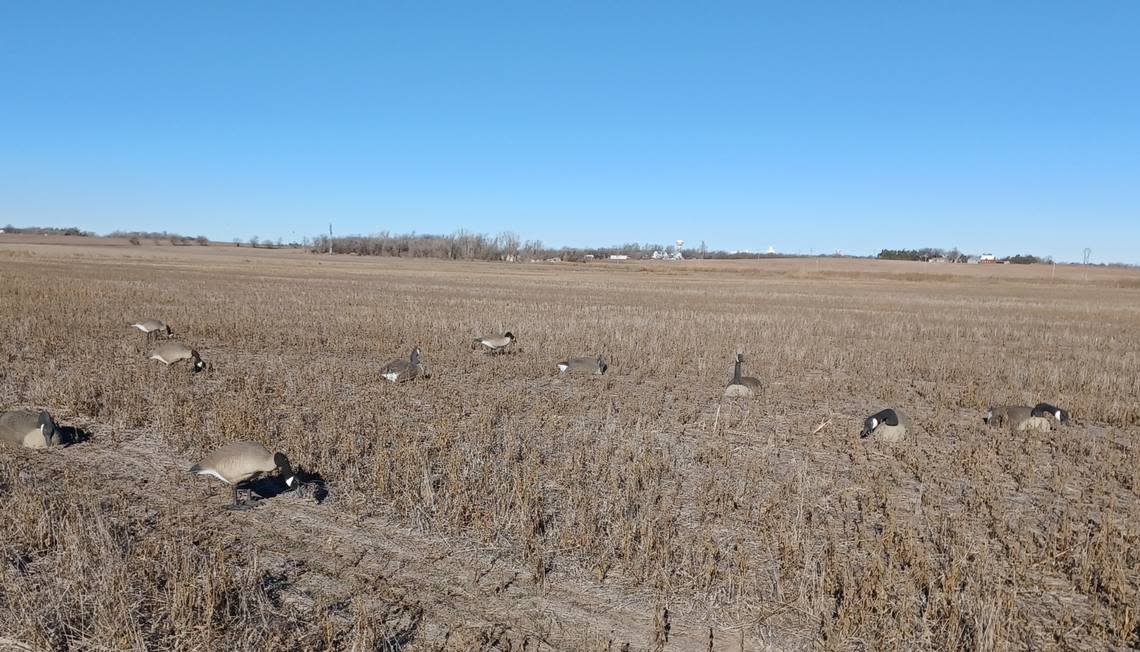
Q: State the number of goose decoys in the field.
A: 10